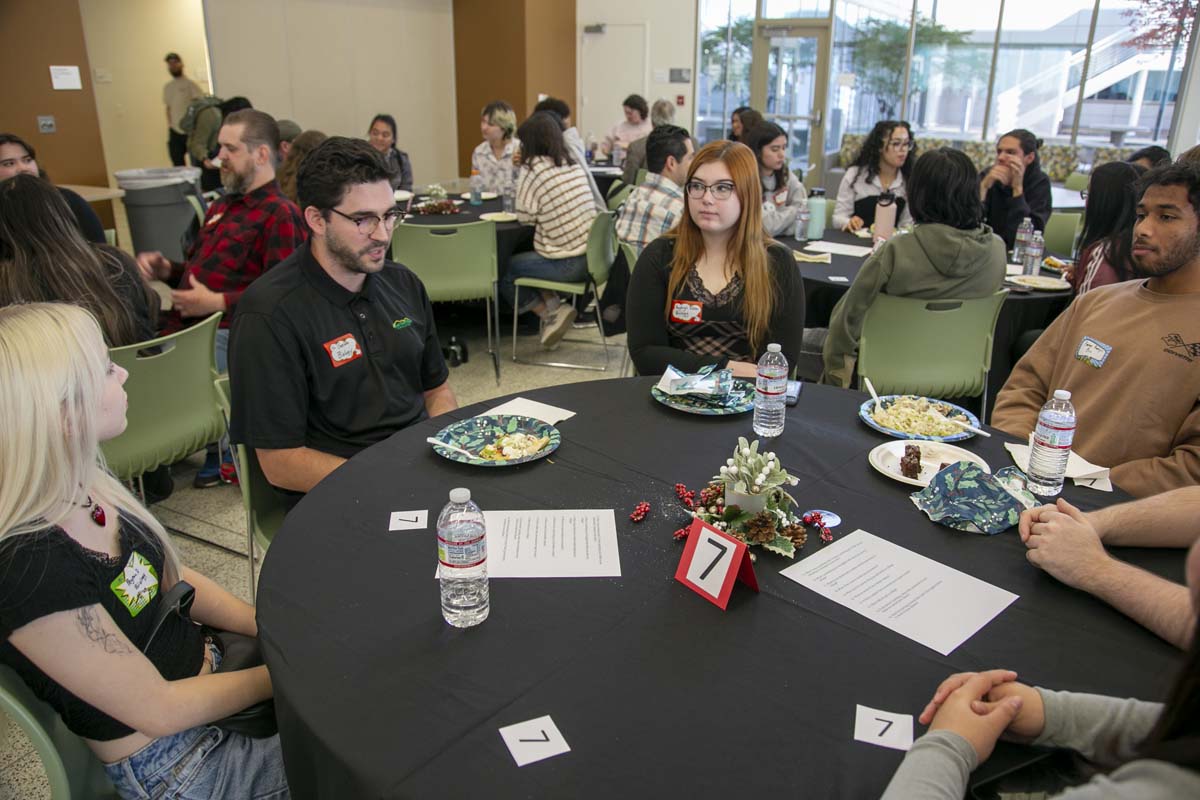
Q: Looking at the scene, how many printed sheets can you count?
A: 2